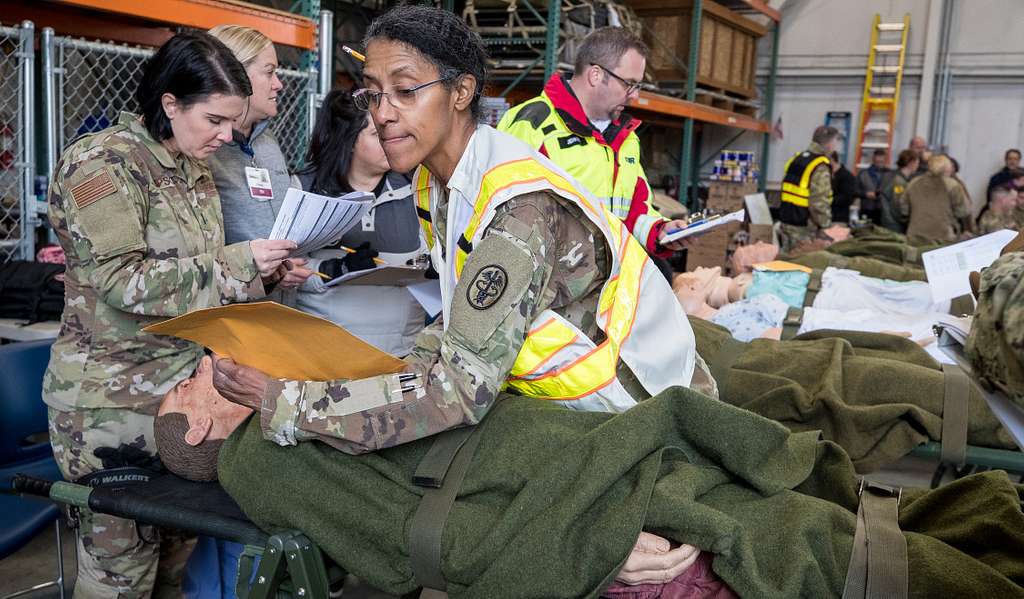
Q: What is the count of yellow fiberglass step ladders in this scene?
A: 1